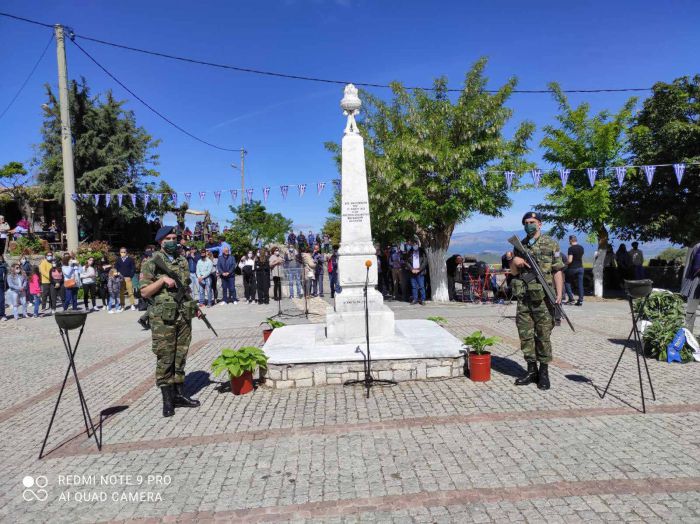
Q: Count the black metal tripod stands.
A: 2